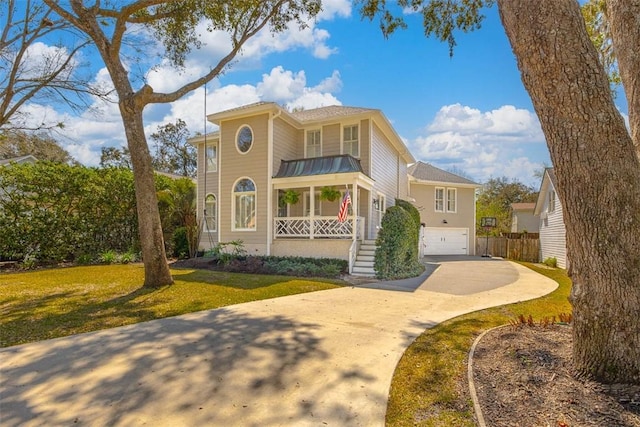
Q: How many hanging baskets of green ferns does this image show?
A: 2